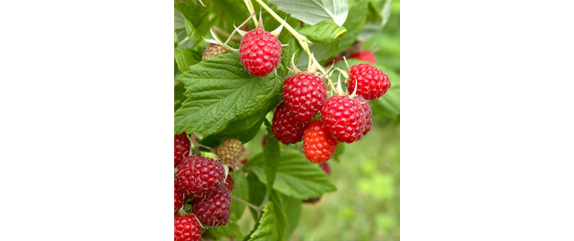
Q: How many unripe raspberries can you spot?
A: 2